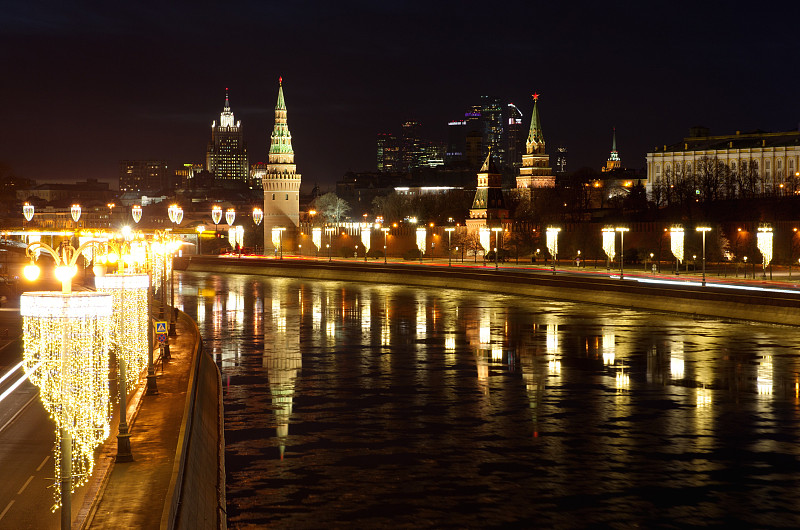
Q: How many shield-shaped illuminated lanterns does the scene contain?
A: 8